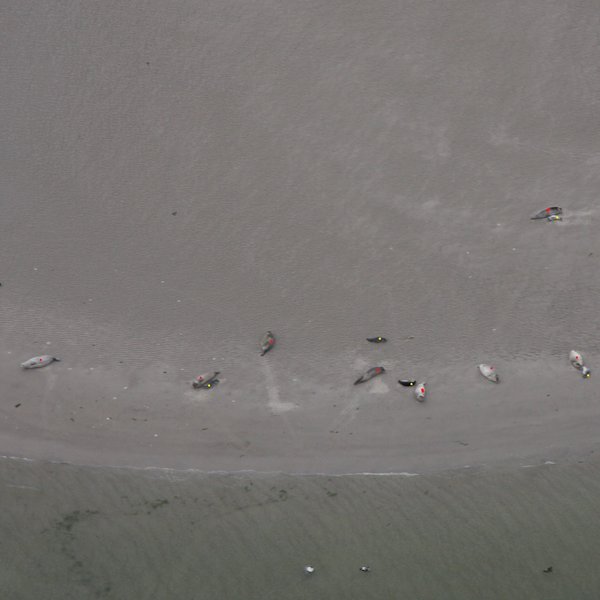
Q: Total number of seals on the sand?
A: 13